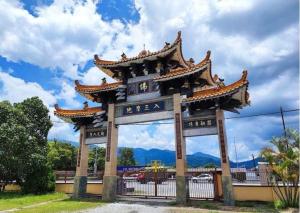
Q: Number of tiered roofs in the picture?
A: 5